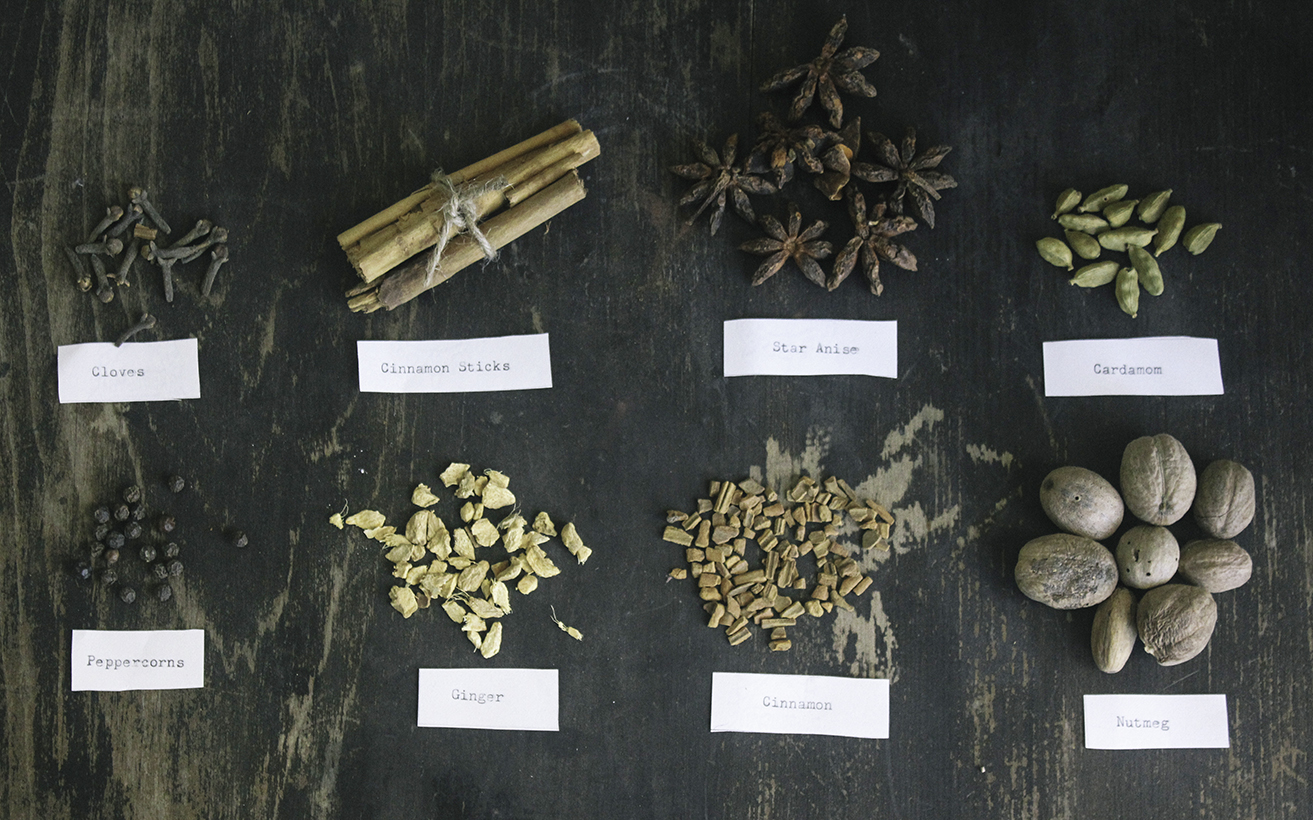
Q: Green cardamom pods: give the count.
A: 13